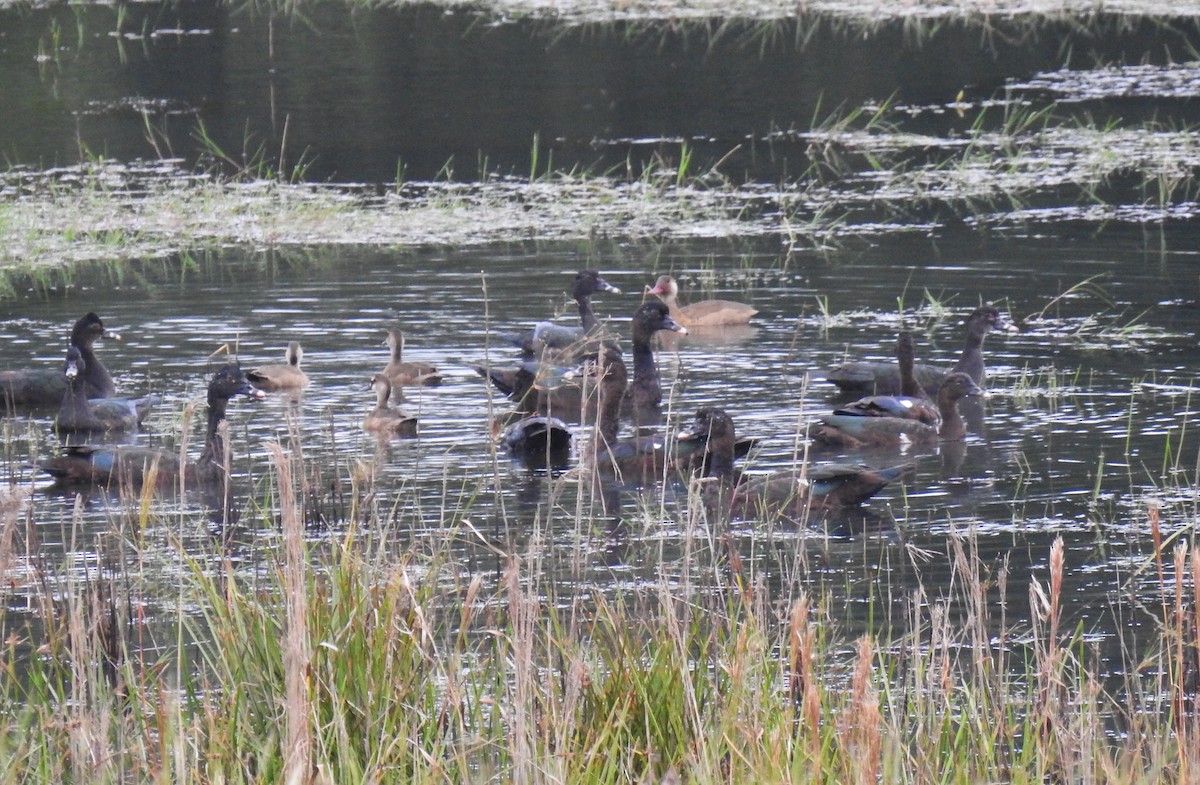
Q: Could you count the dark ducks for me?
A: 11